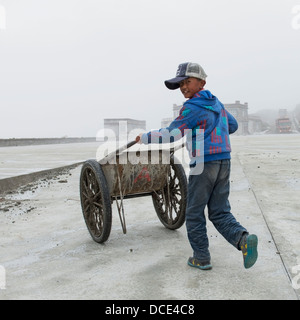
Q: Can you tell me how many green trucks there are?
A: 0